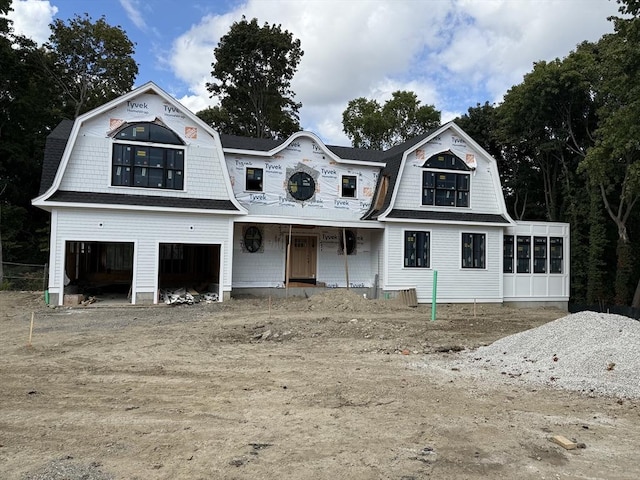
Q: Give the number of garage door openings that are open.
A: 2